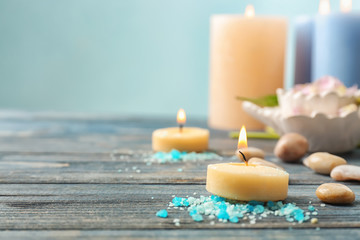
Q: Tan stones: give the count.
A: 6